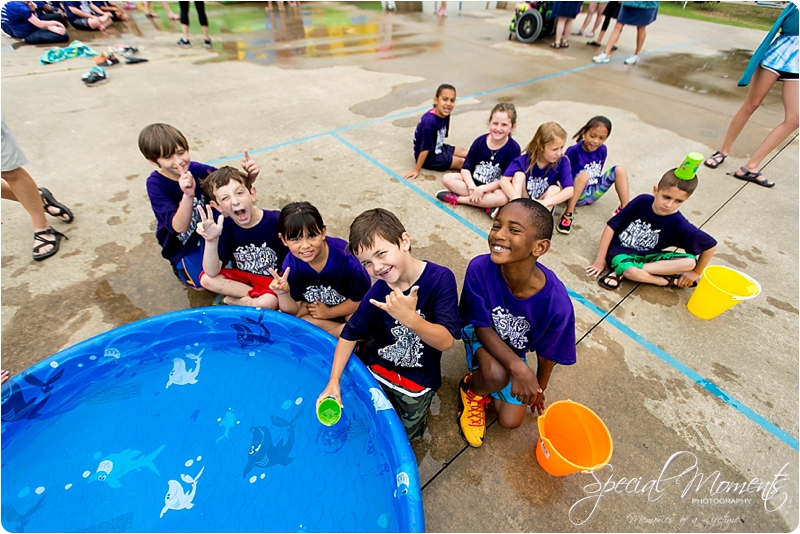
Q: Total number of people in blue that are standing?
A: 3